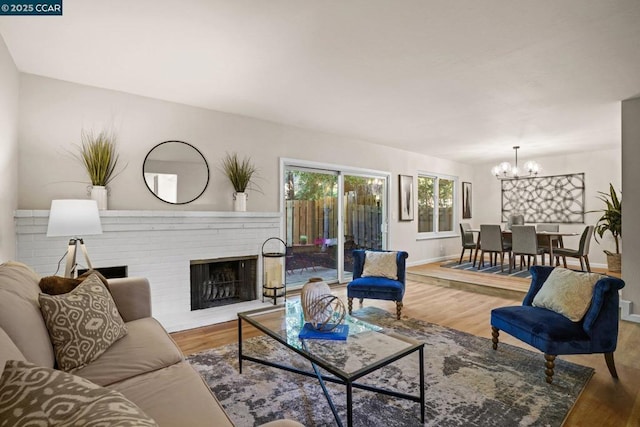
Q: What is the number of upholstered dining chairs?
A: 6